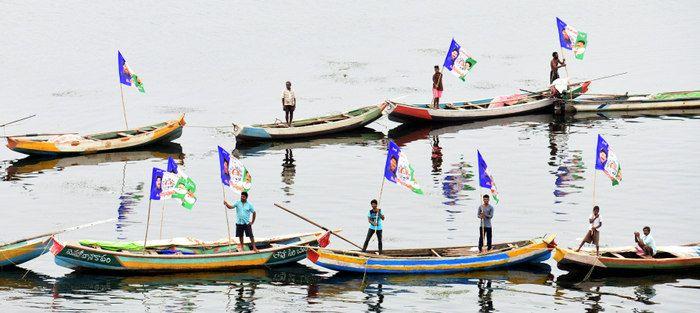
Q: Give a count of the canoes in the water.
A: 8